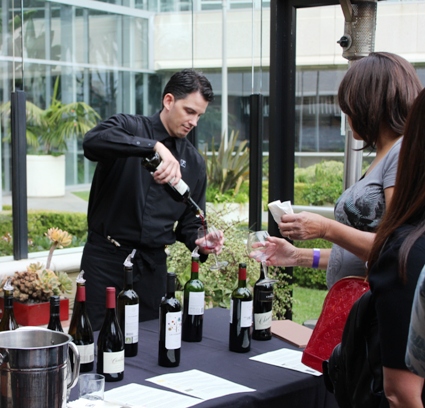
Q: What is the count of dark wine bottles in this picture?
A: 10